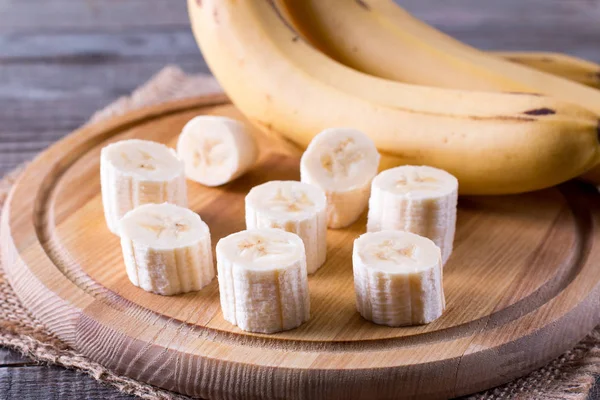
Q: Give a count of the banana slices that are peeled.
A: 8